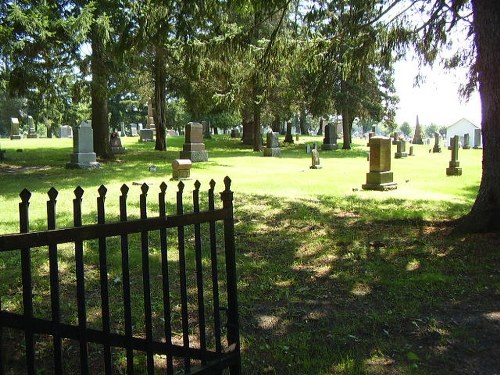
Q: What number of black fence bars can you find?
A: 11